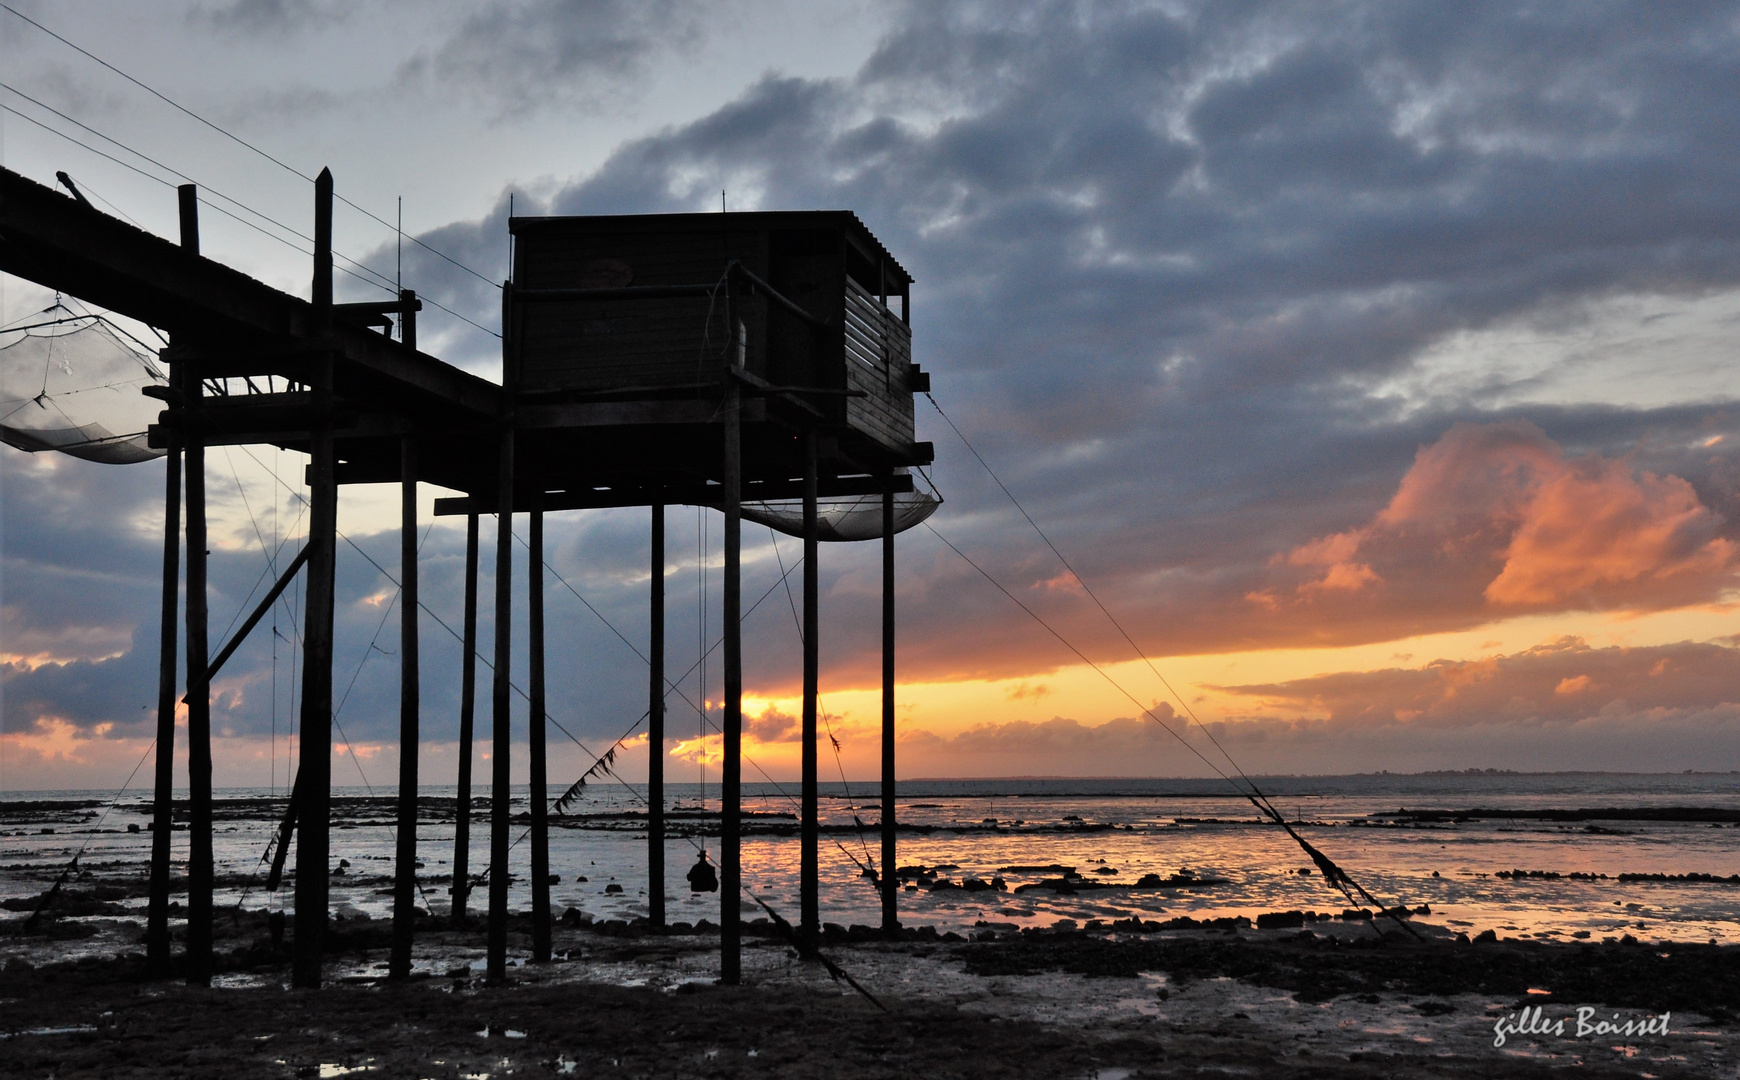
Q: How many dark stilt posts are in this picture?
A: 11